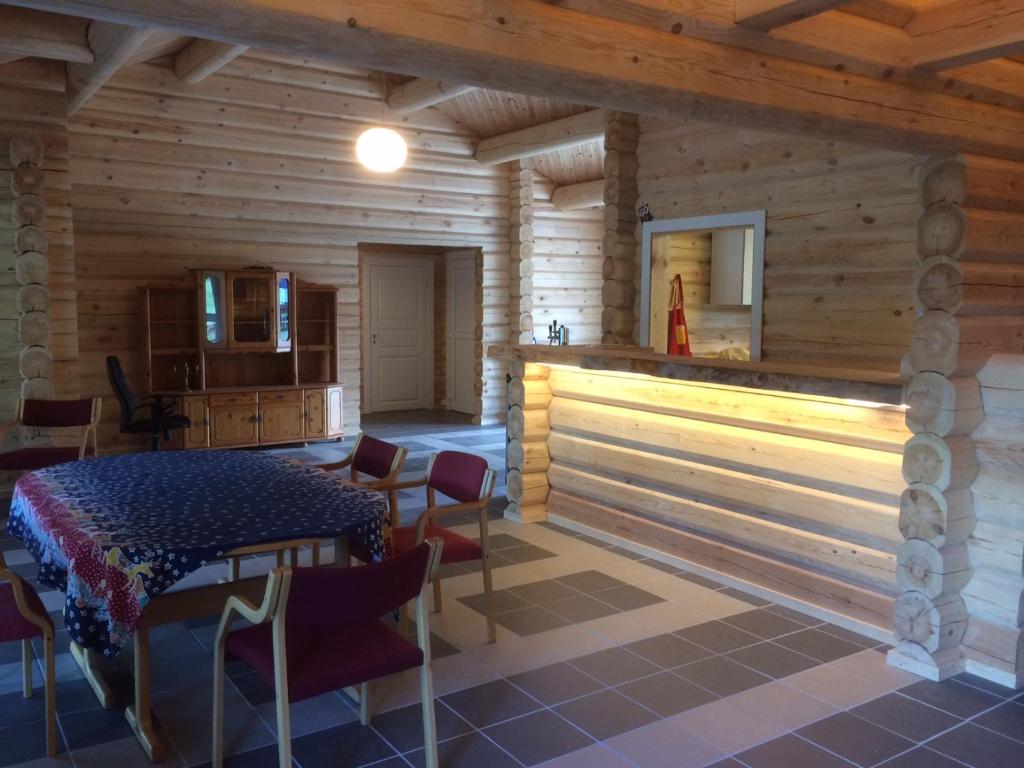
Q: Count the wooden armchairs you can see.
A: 5